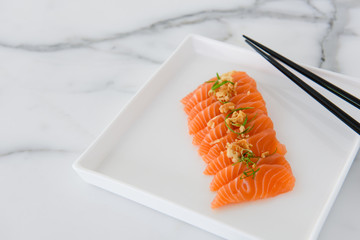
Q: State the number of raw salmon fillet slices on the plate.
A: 10